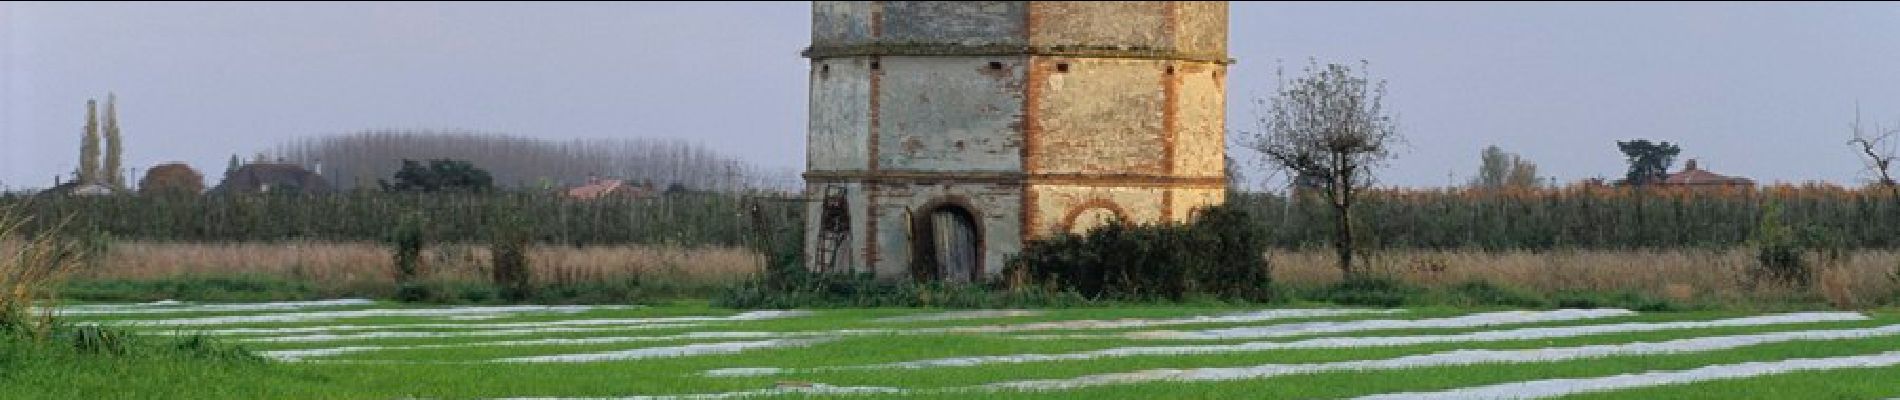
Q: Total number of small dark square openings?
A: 5